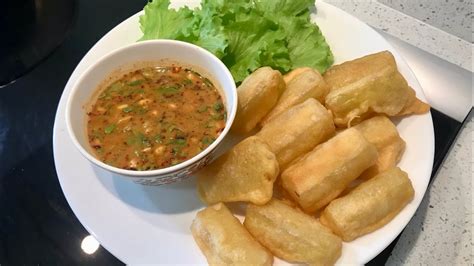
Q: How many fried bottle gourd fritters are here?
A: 10